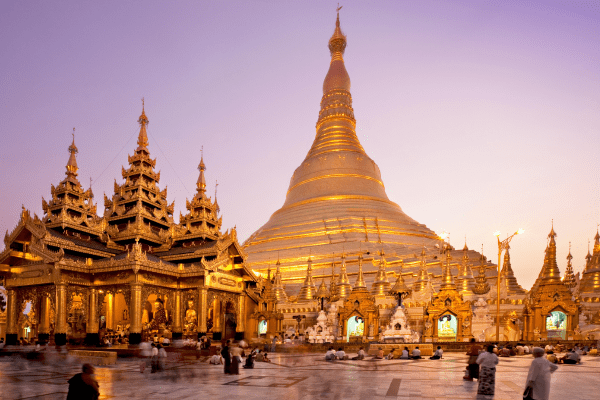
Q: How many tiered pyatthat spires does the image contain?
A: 3